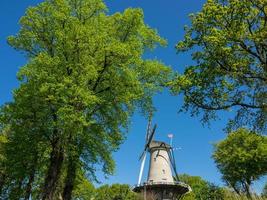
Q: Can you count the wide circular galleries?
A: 1